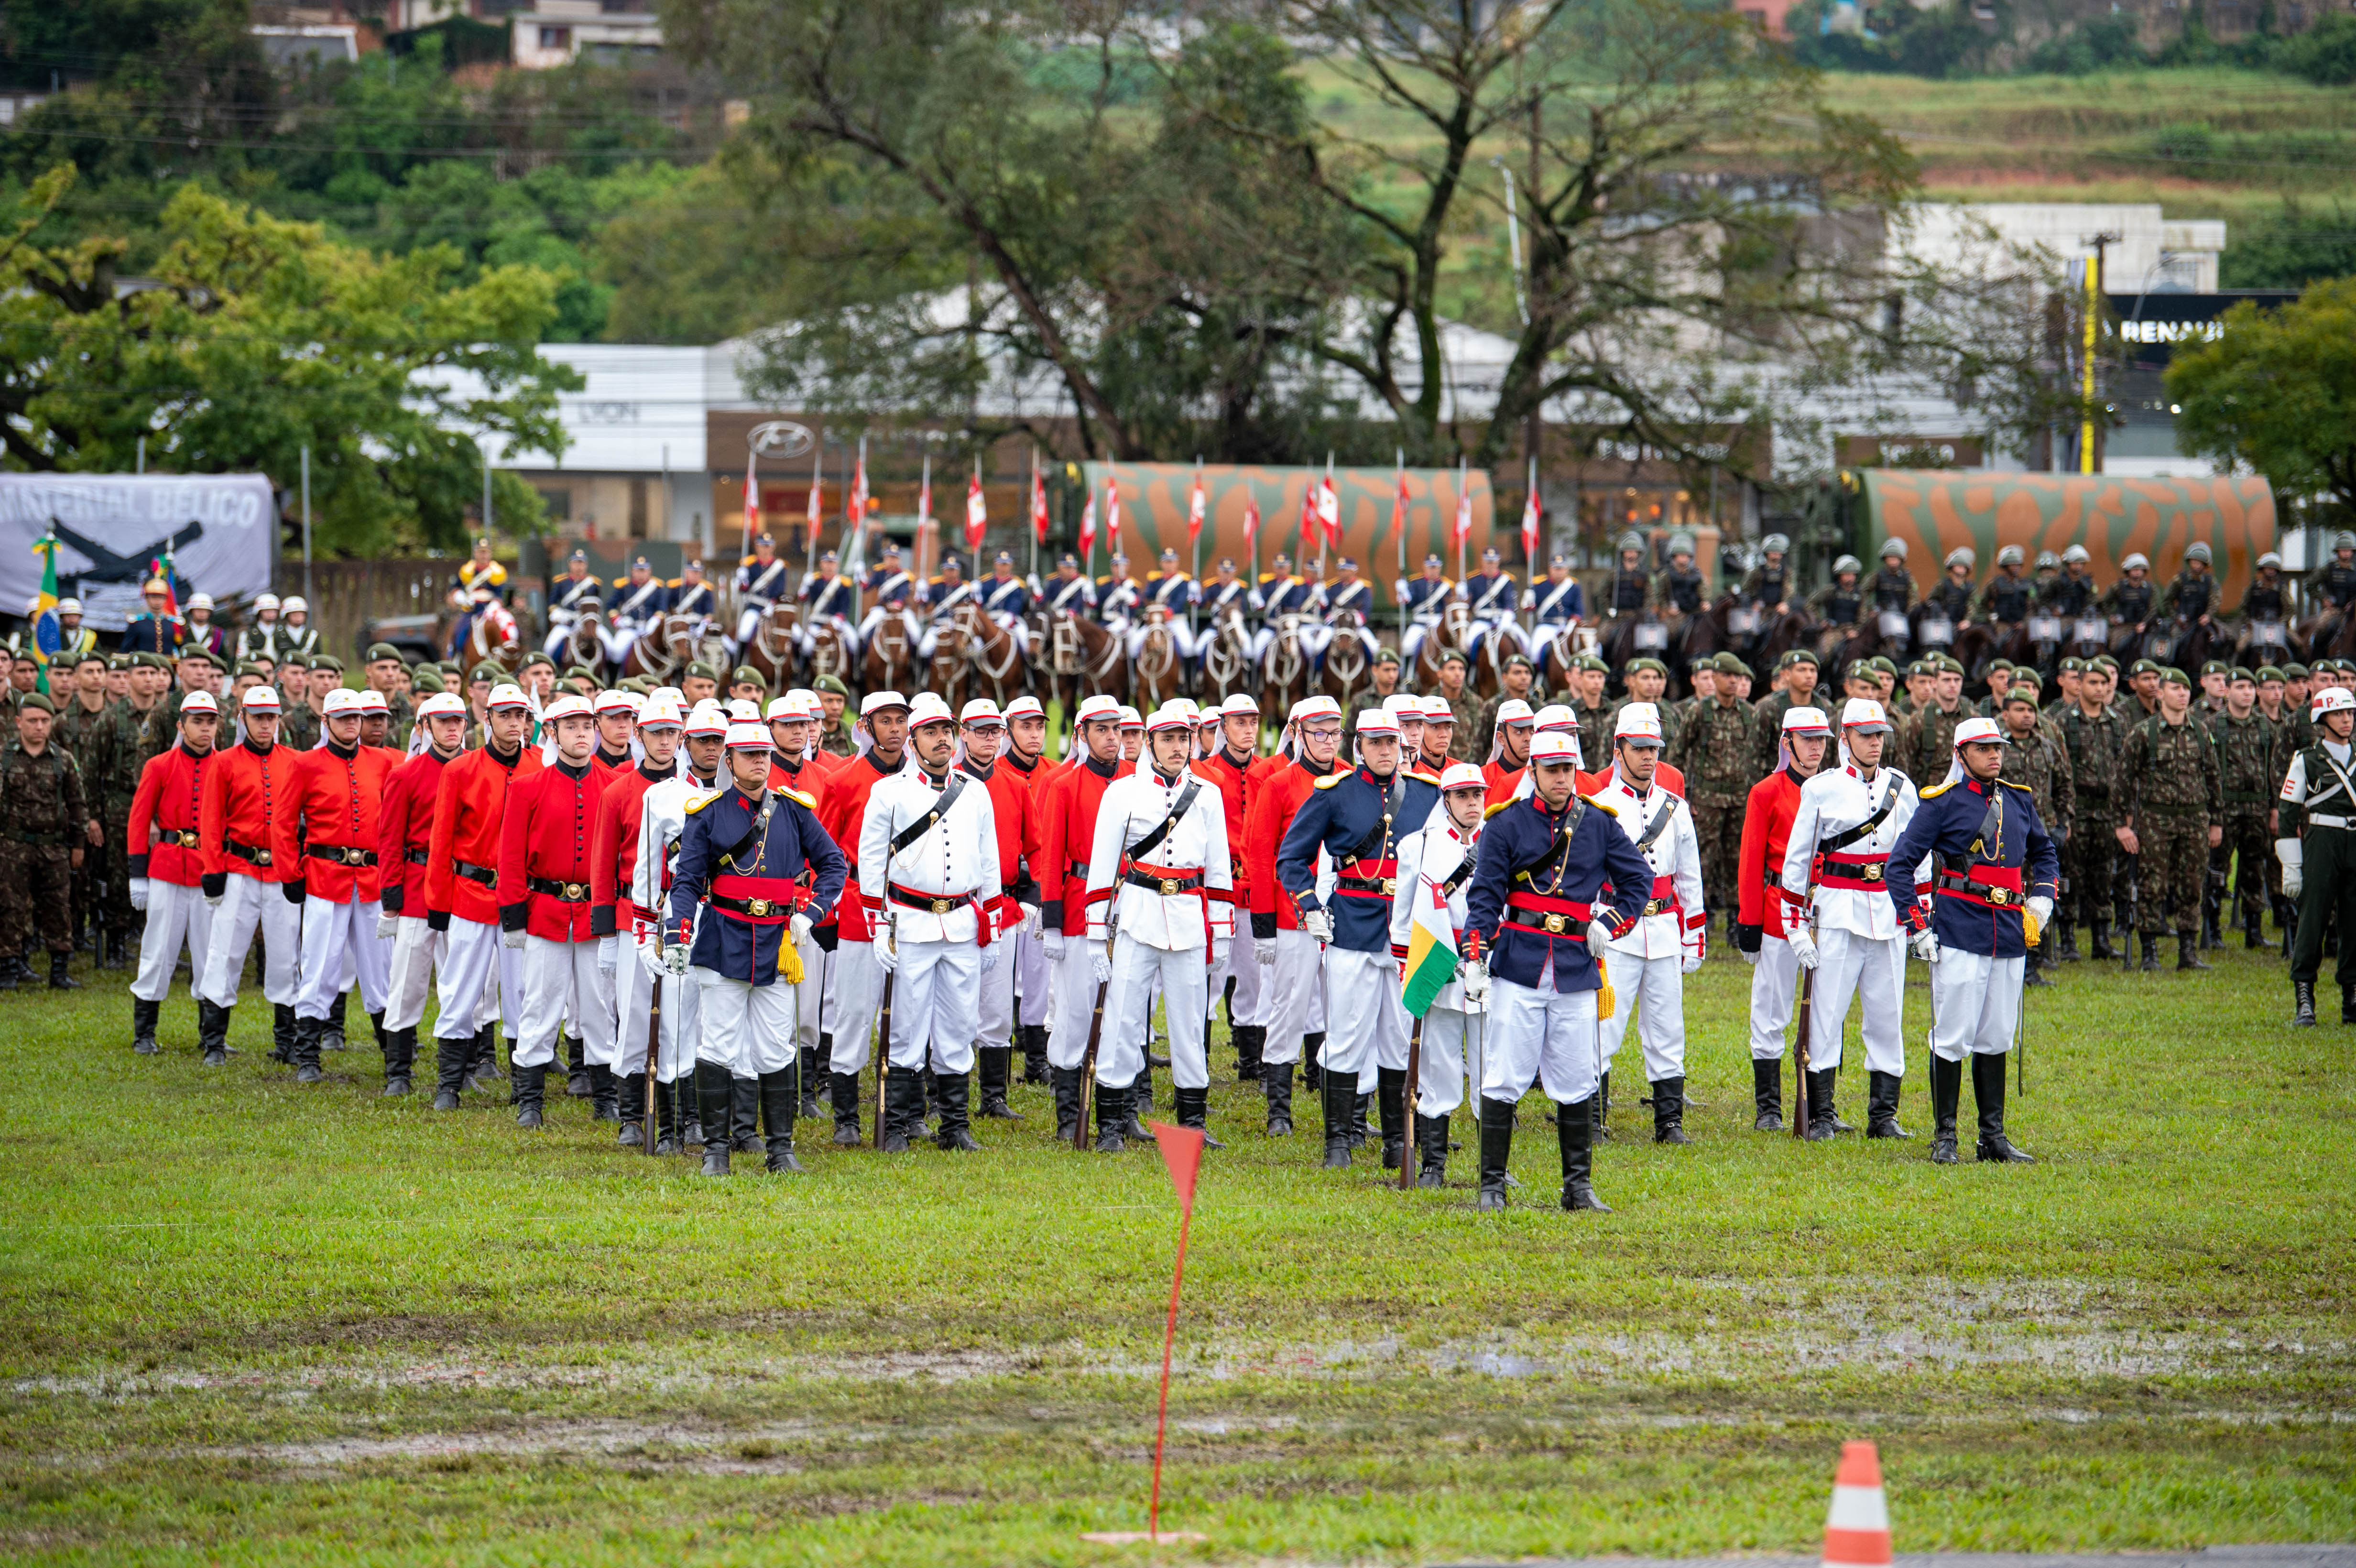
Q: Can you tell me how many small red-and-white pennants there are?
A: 15